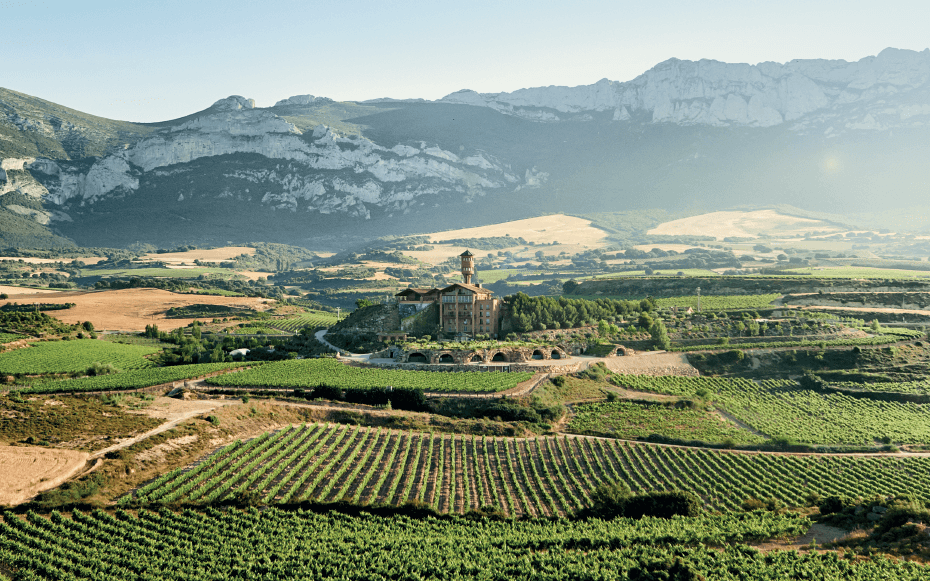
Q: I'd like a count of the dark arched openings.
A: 7